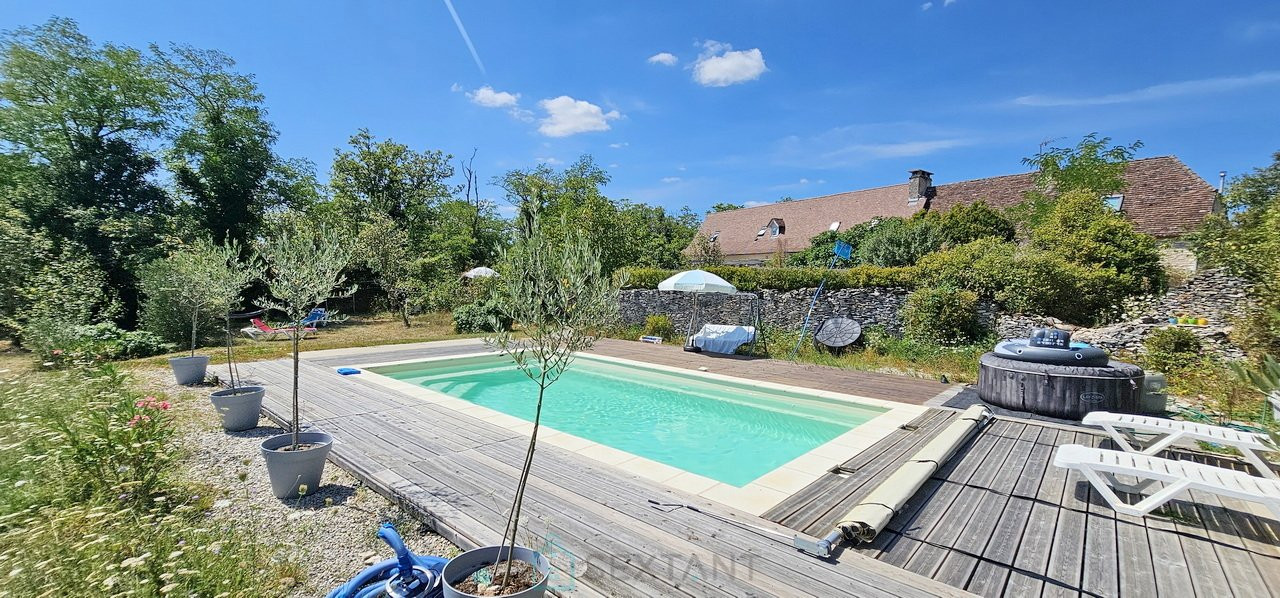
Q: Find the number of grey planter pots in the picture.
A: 4